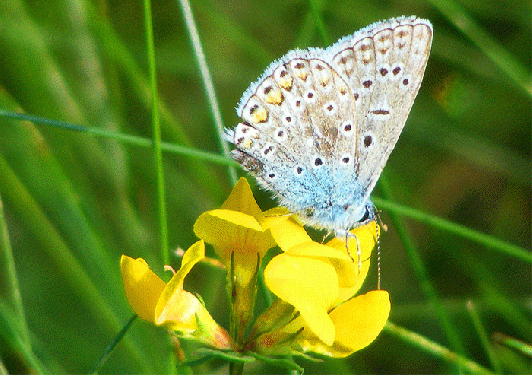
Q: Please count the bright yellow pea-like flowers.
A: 4